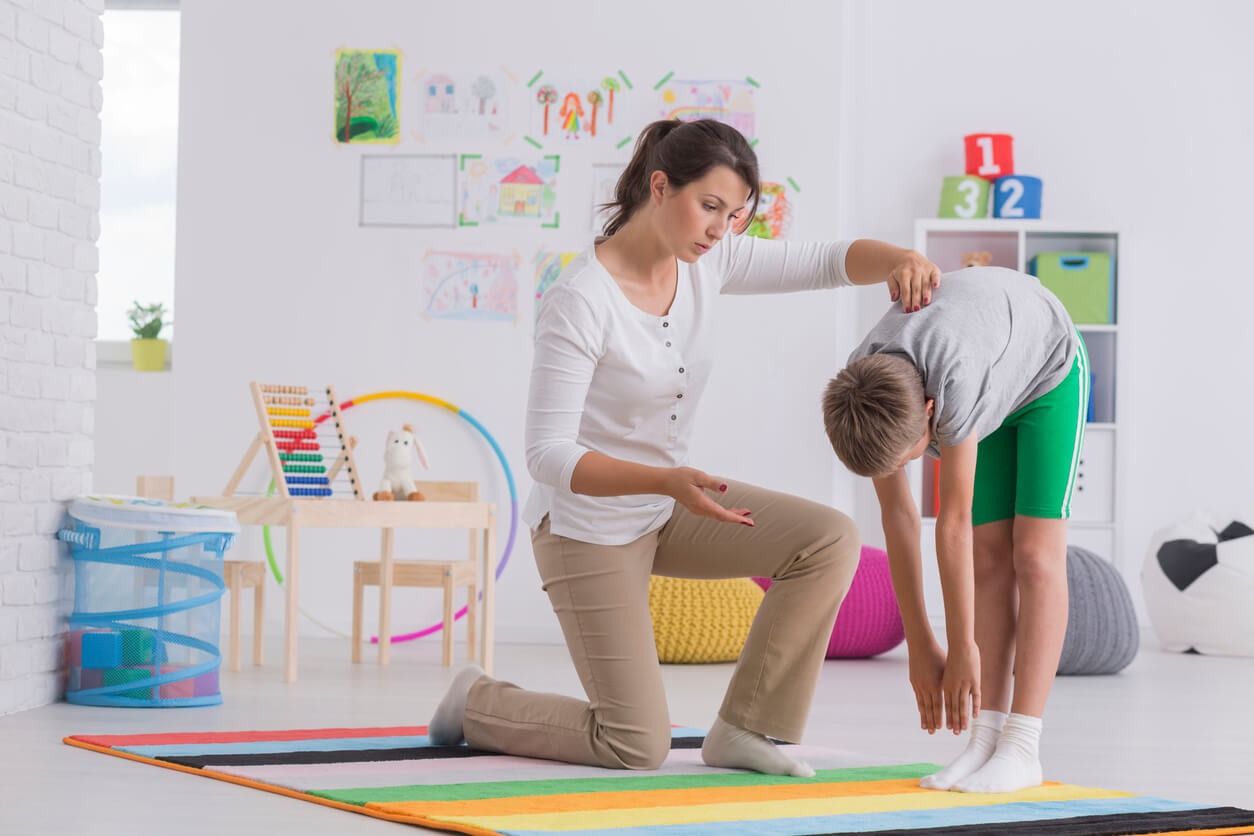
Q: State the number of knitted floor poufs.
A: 3